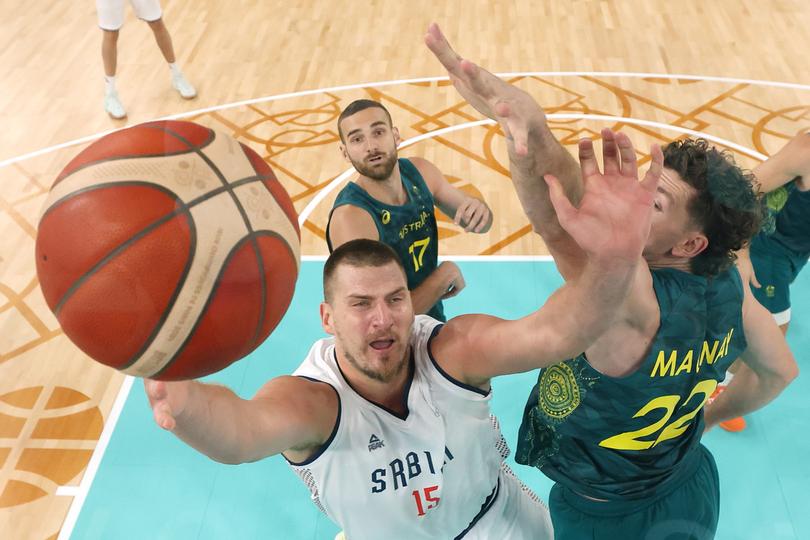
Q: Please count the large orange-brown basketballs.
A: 1